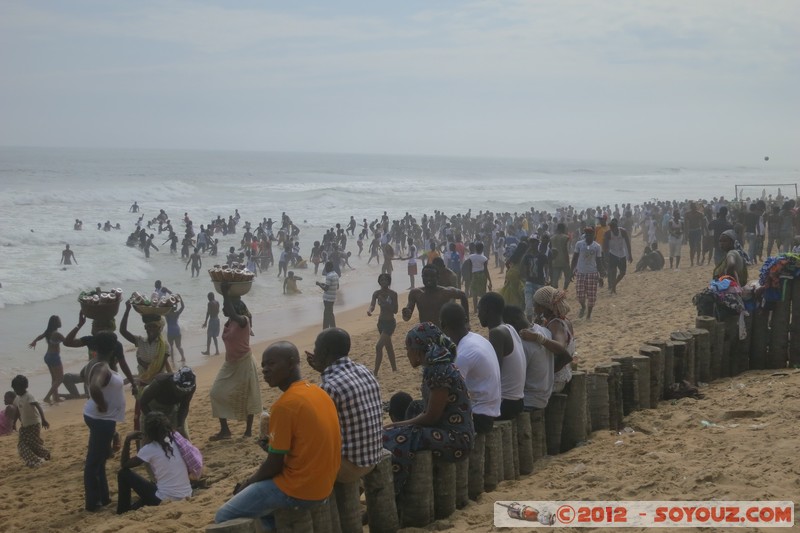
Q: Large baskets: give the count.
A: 3